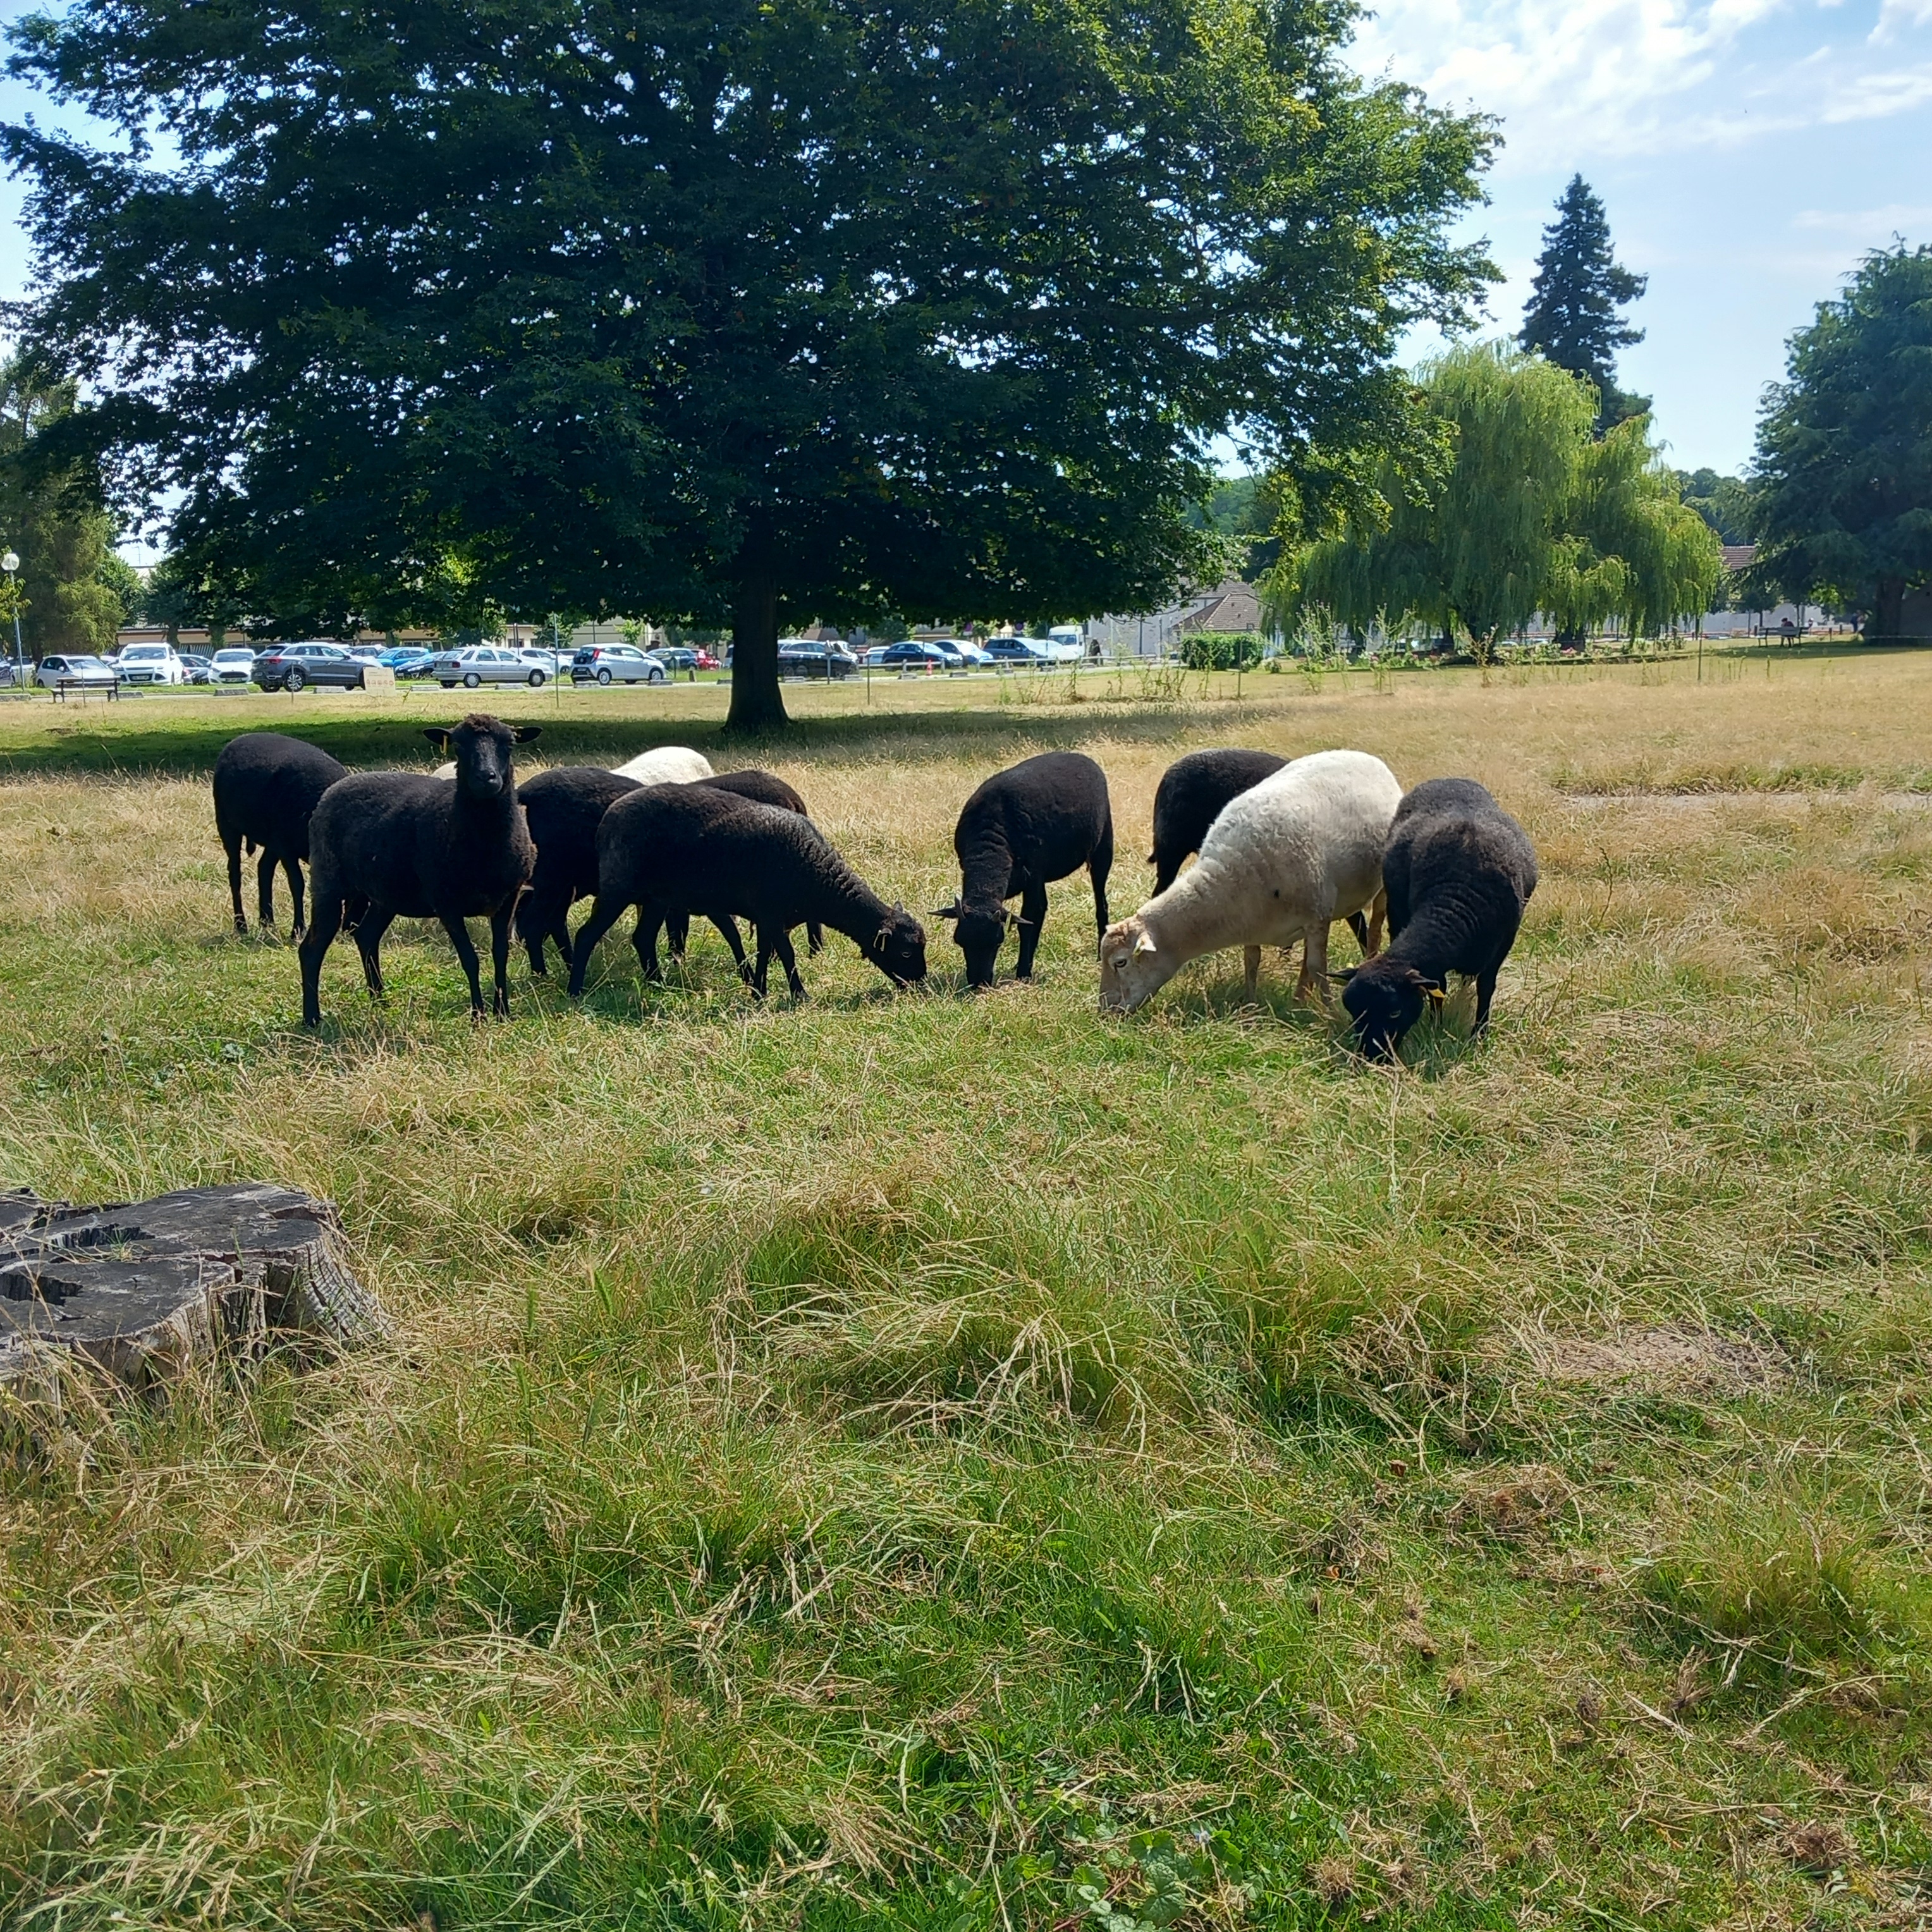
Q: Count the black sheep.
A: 8